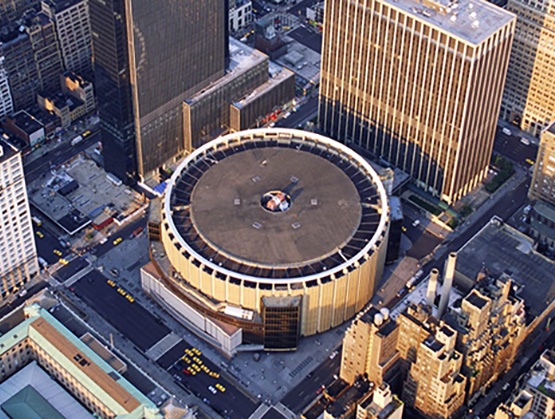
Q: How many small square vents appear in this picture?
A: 6